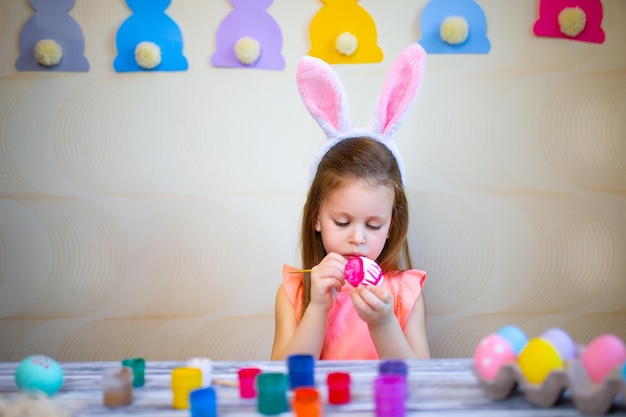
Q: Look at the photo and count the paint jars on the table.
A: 12